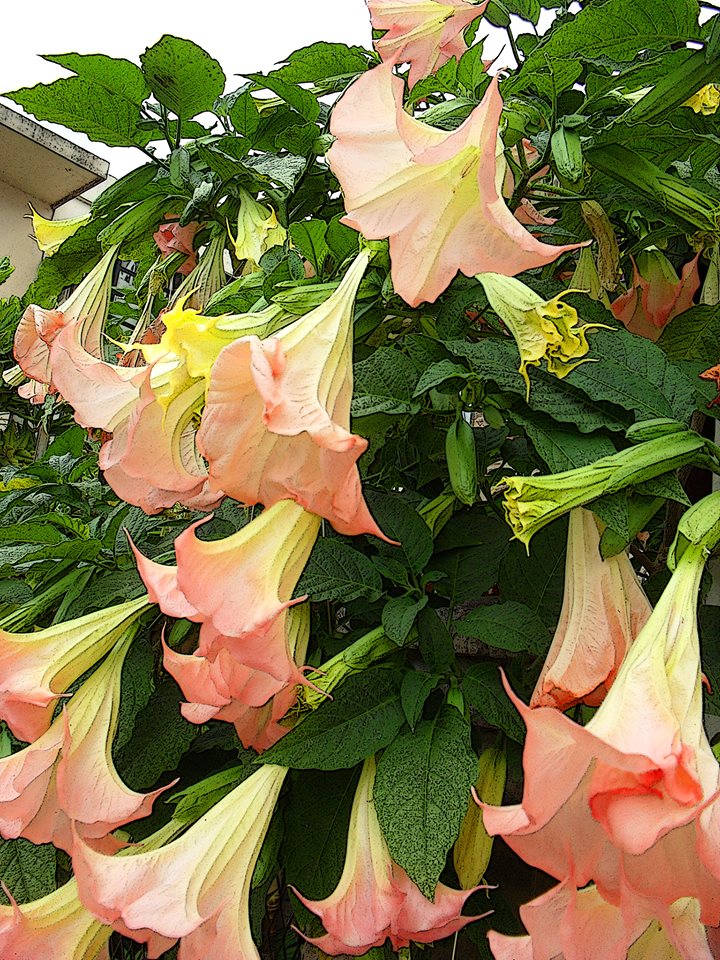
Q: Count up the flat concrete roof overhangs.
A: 1